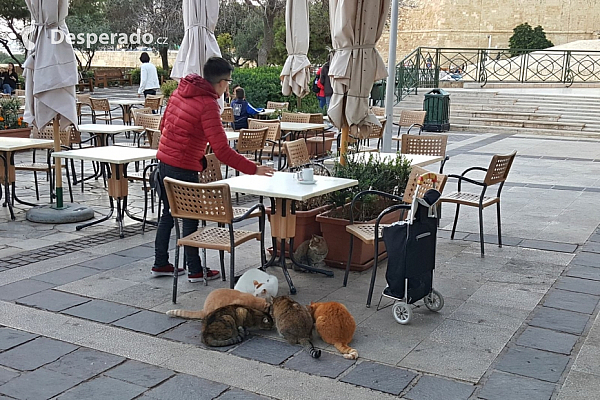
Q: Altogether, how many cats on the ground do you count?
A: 6